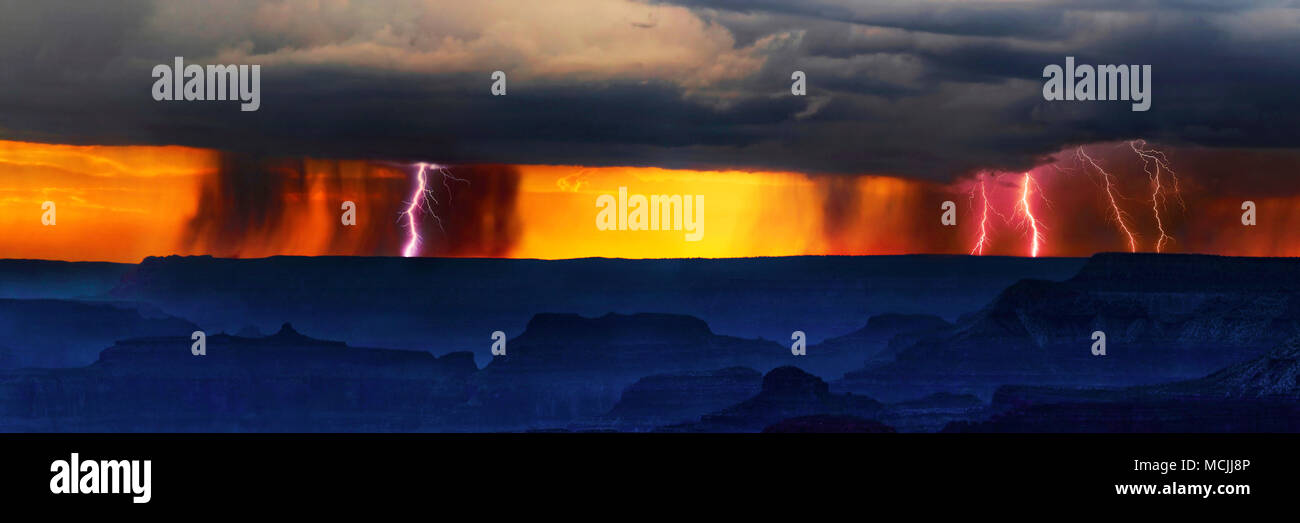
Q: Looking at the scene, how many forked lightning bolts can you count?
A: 5